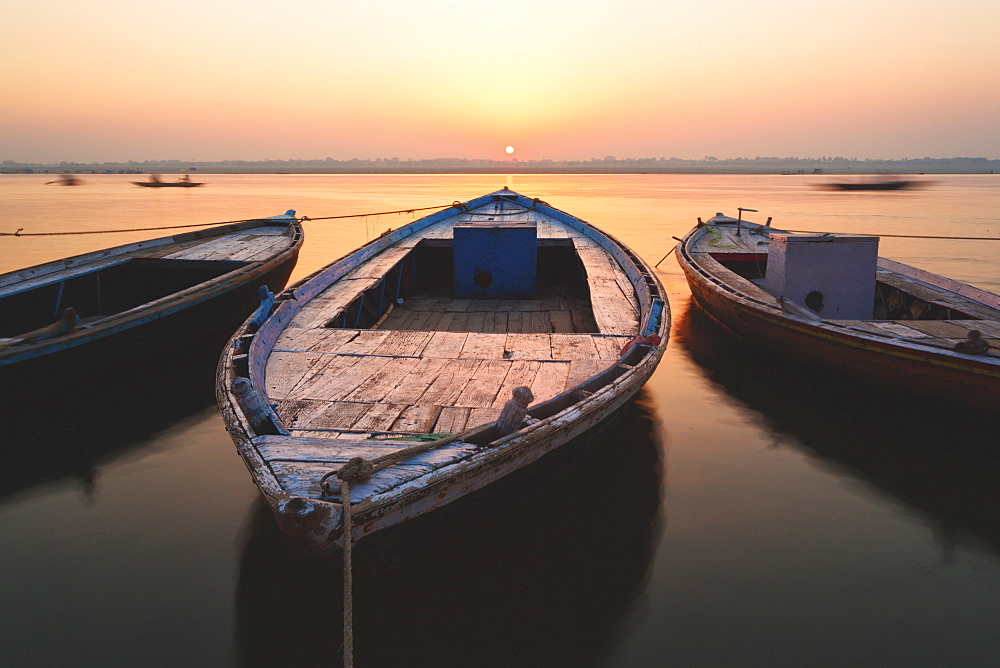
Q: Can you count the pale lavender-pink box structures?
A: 1